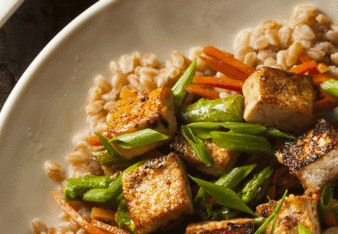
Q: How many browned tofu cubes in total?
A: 7